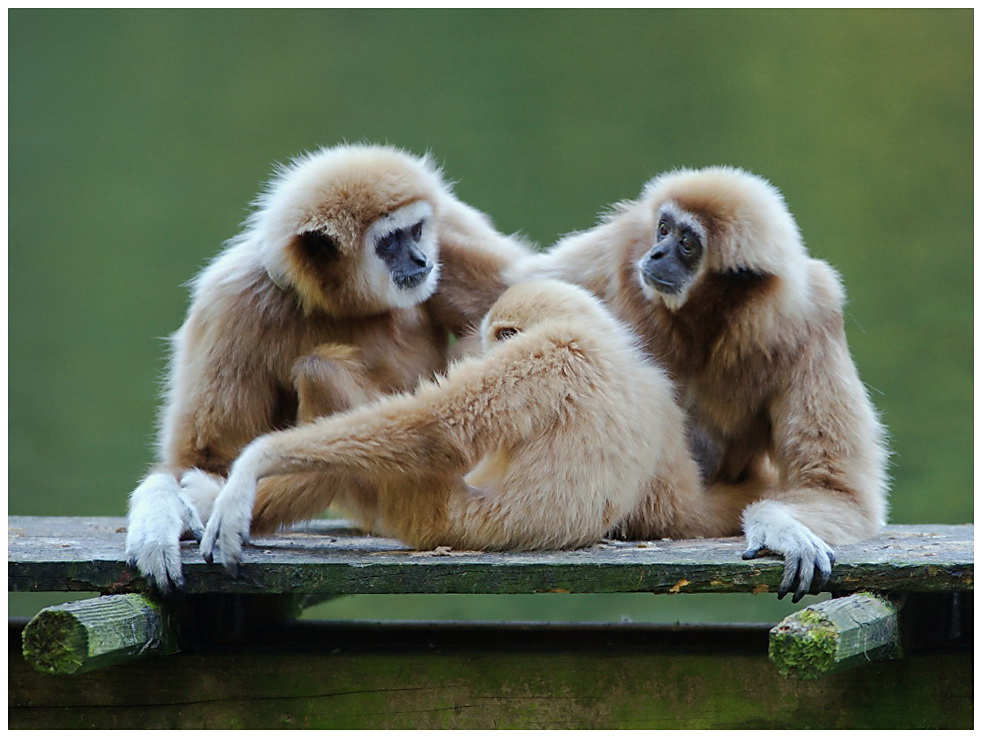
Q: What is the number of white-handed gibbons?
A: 3